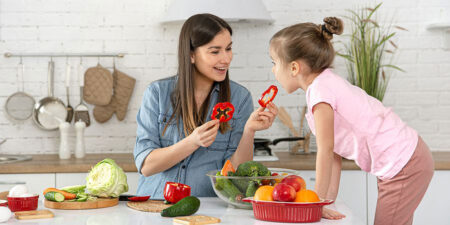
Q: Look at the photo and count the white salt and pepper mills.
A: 2